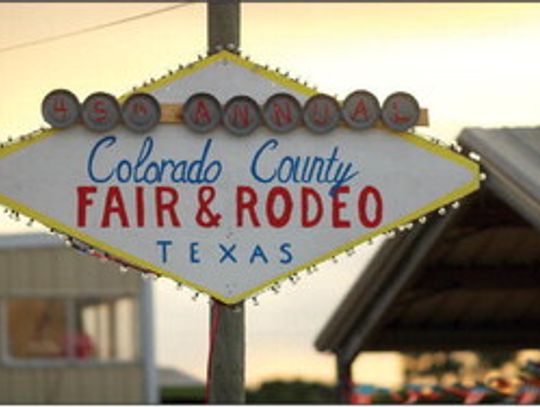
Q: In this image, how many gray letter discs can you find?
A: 9